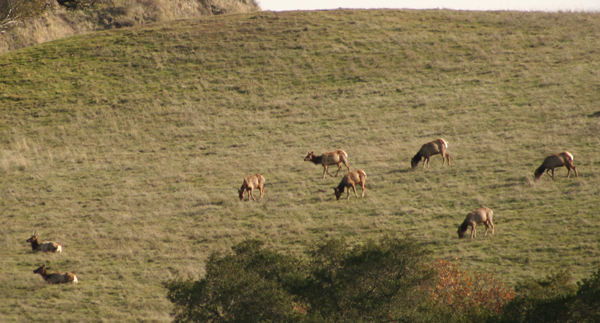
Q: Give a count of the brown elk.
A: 8